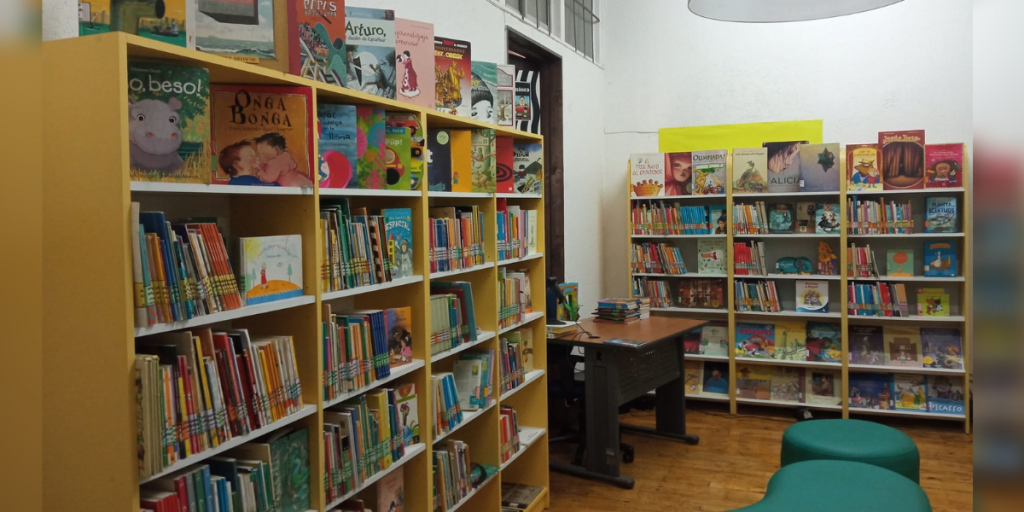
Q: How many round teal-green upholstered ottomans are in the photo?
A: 2